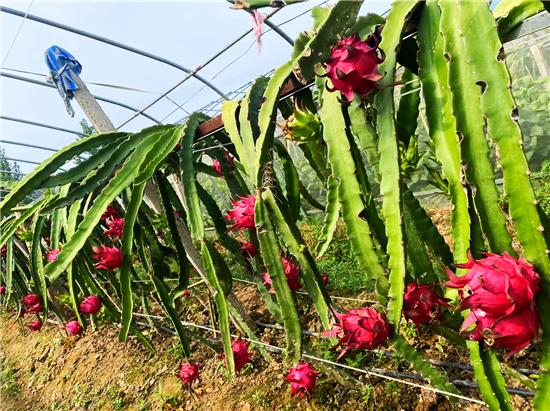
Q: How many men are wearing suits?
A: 0